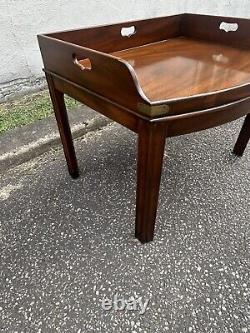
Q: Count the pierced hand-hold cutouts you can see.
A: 3